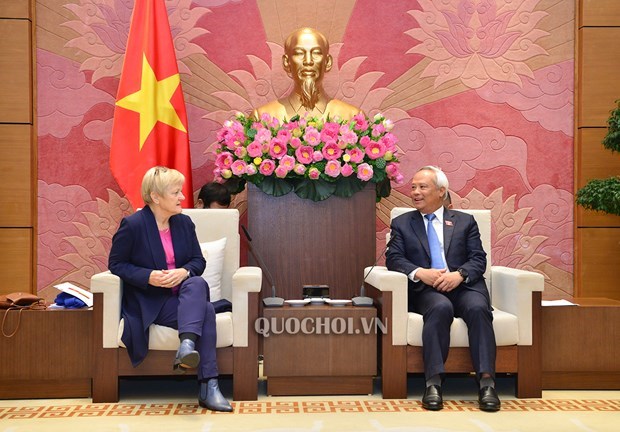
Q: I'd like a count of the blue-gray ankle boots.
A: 2